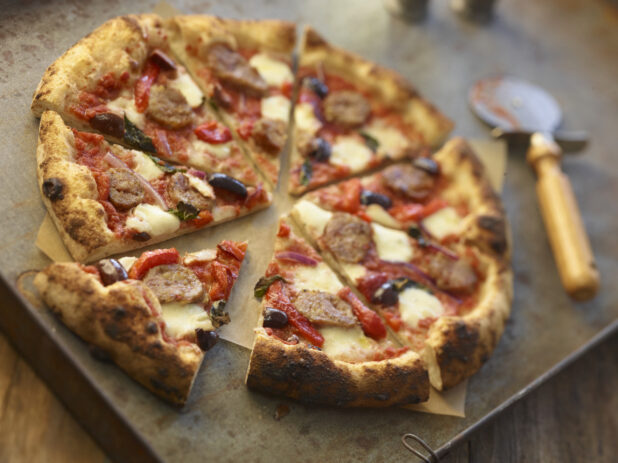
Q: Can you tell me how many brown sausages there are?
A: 11